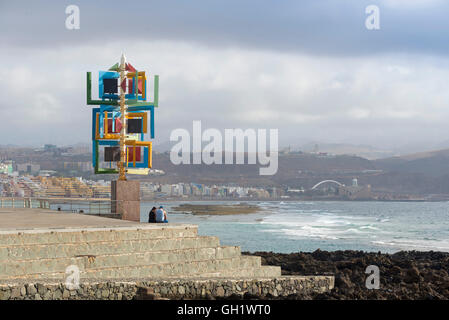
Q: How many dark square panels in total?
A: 3